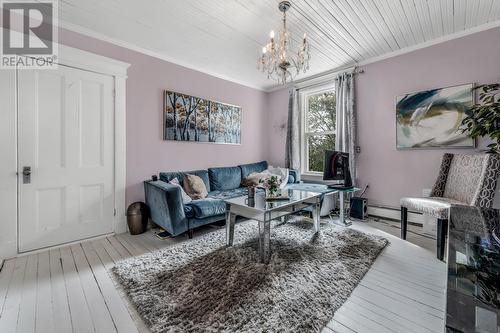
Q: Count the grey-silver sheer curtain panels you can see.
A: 2